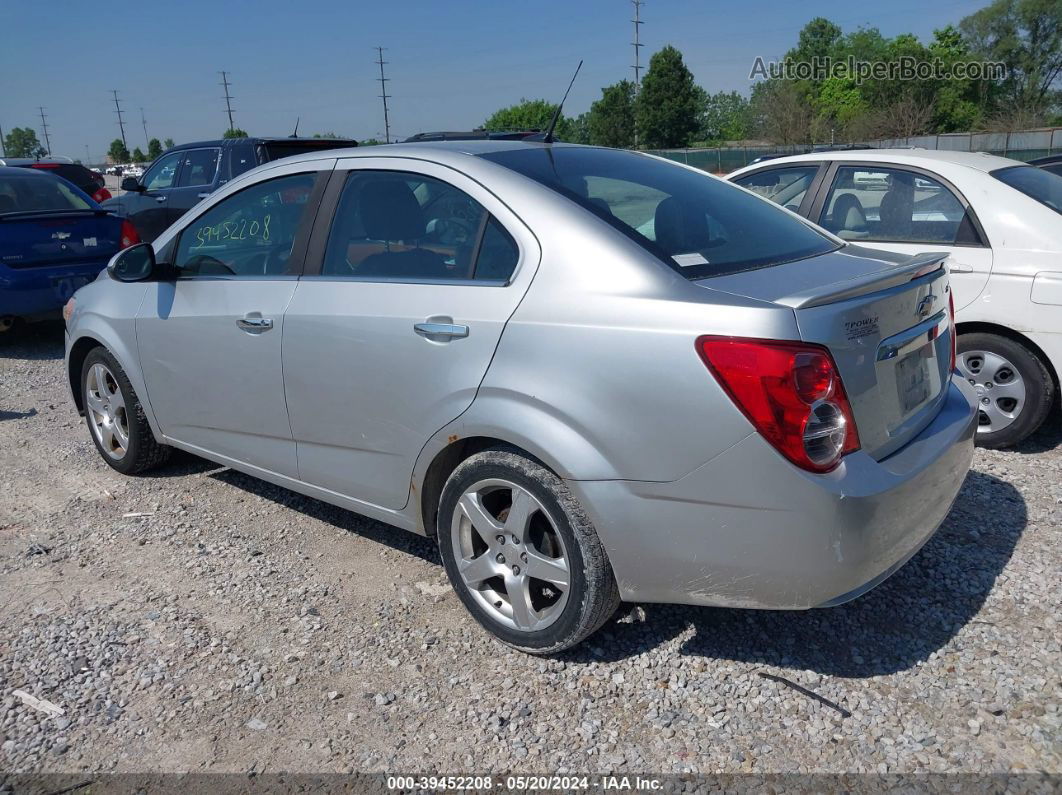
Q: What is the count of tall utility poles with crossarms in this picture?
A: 5